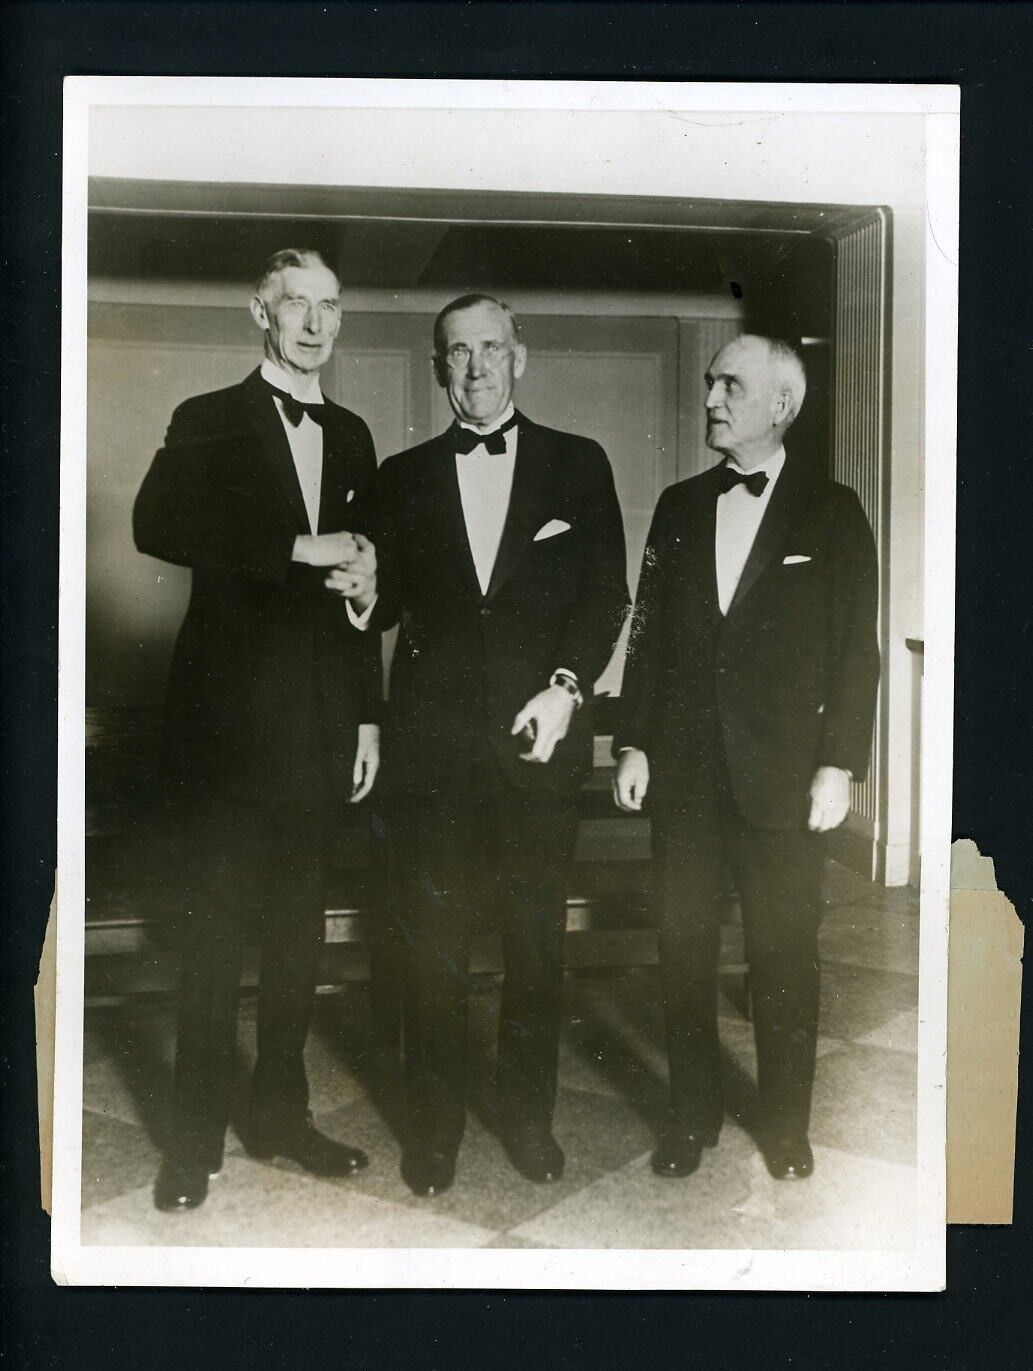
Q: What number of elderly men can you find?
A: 3